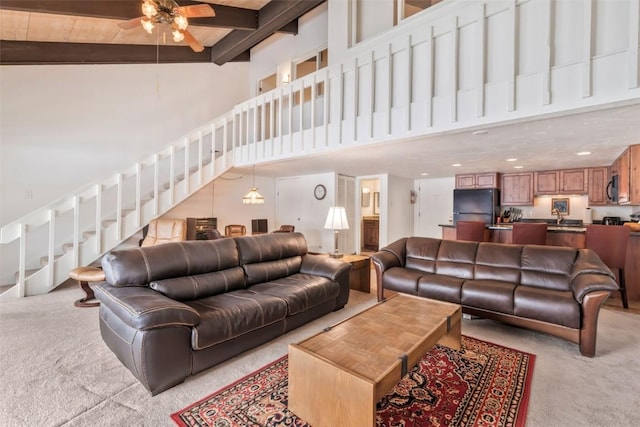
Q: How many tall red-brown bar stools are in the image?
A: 3